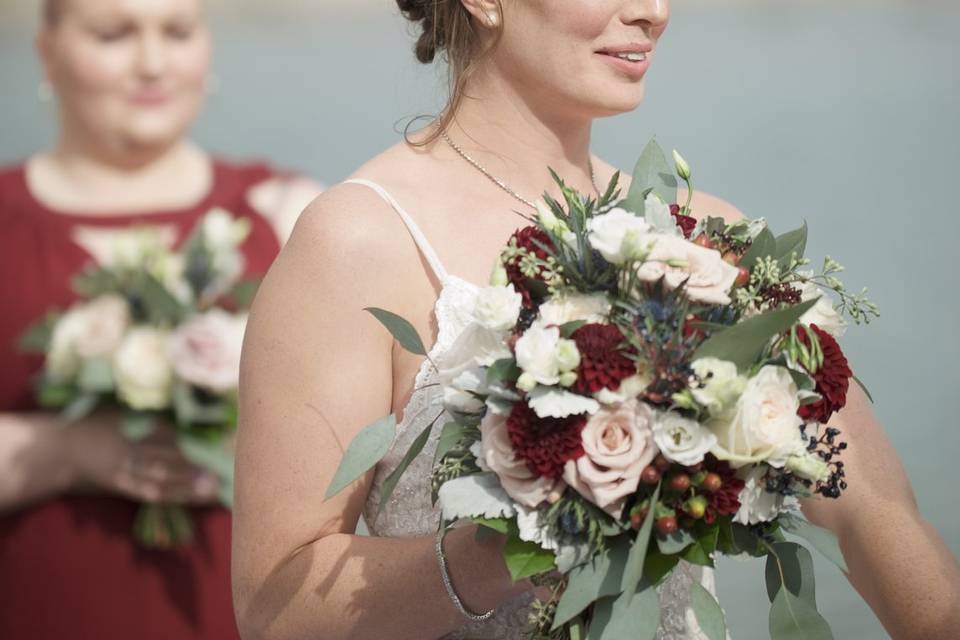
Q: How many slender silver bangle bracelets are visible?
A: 1